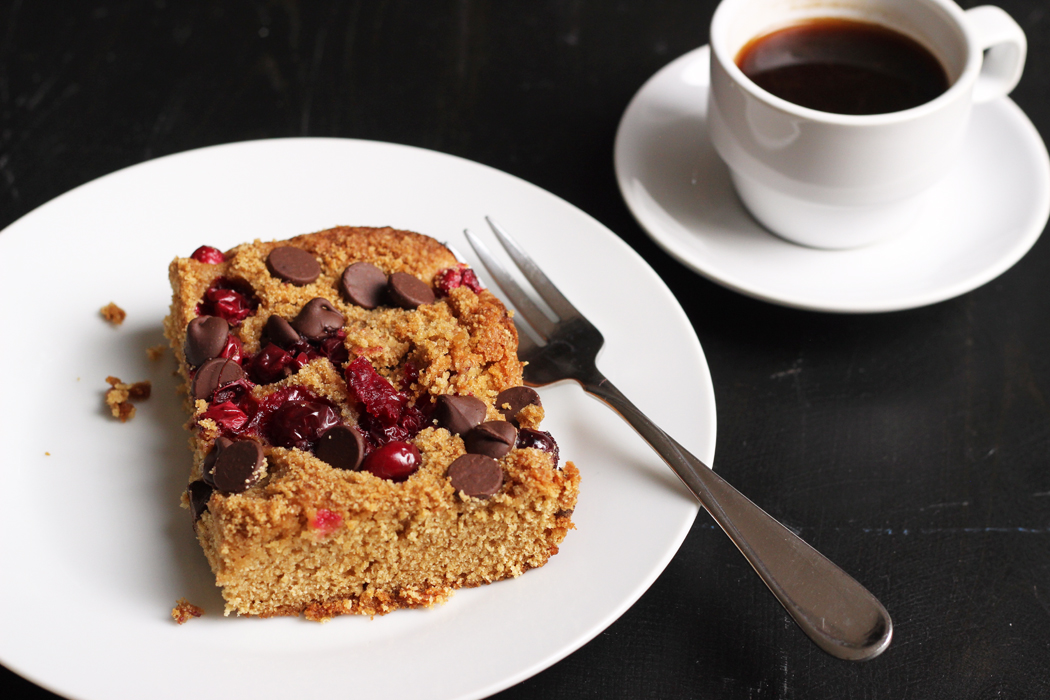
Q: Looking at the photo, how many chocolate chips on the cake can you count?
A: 15